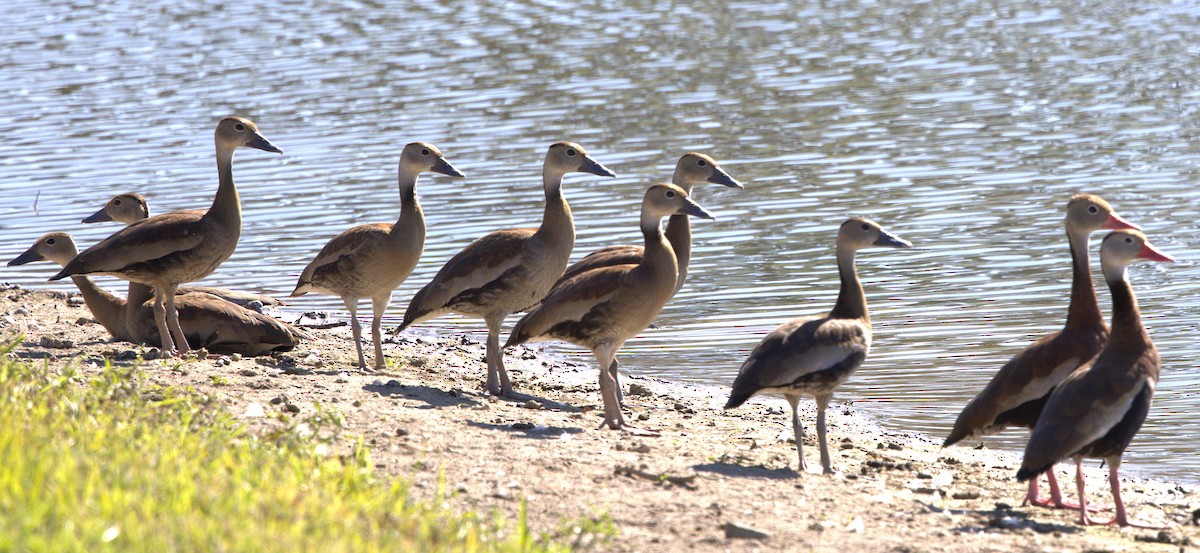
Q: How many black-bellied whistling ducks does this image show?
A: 10